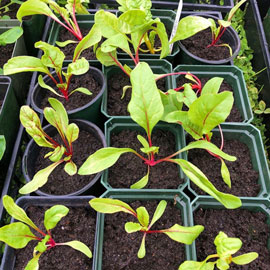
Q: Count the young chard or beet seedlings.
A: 12